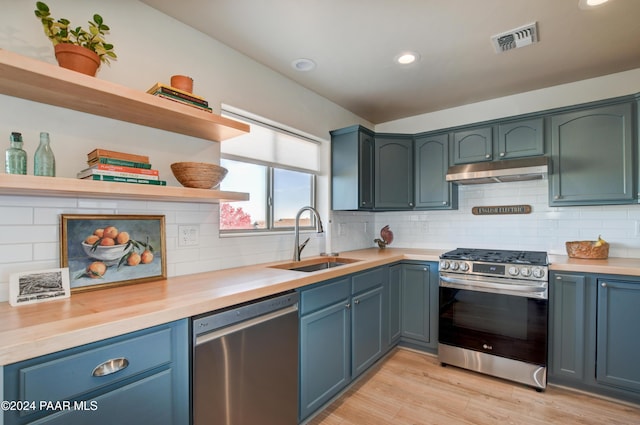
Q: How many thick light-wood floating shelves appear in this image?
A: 2